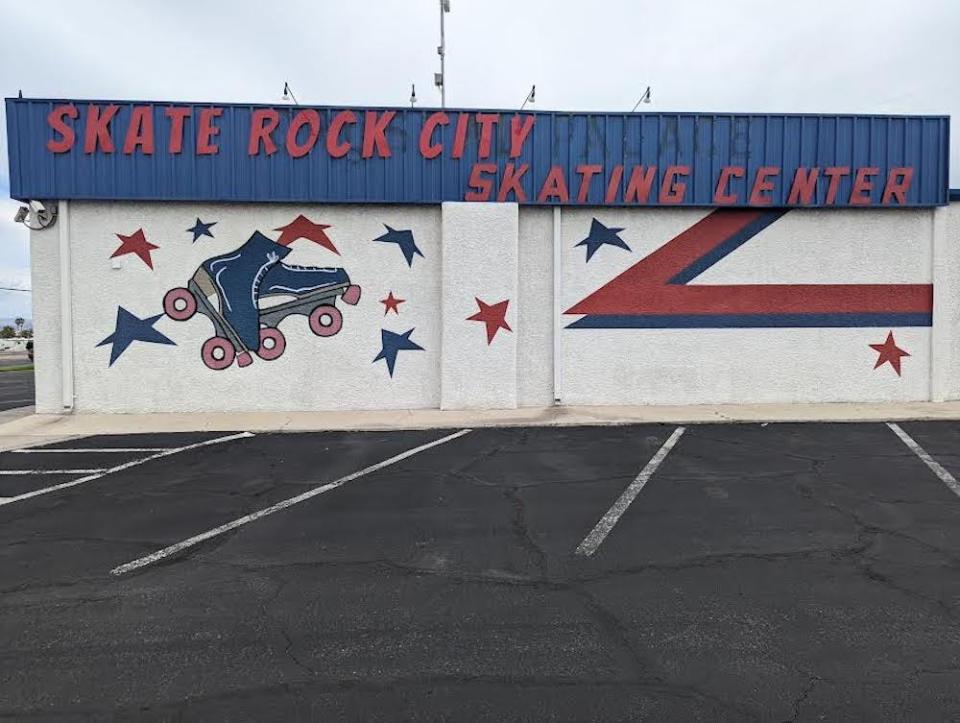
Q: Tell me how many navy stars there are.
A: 5